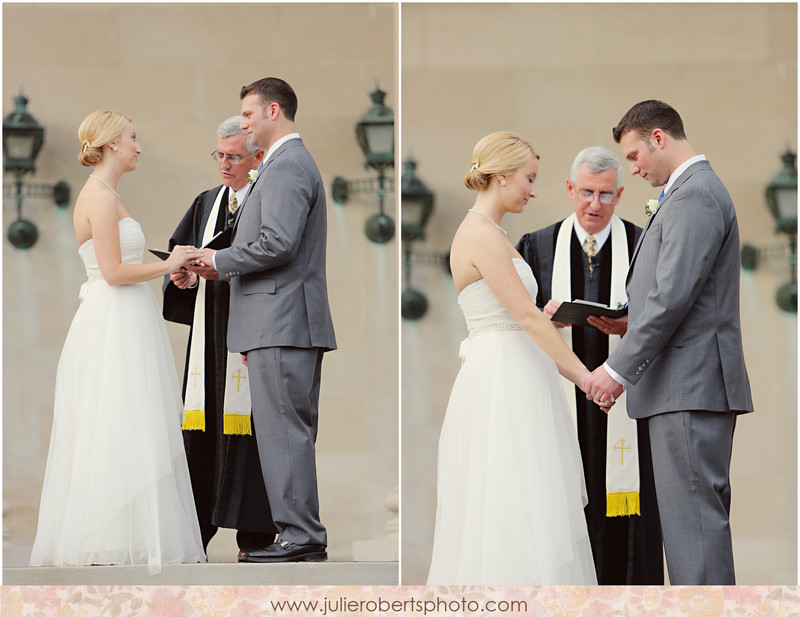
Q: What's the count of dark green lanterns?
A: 4